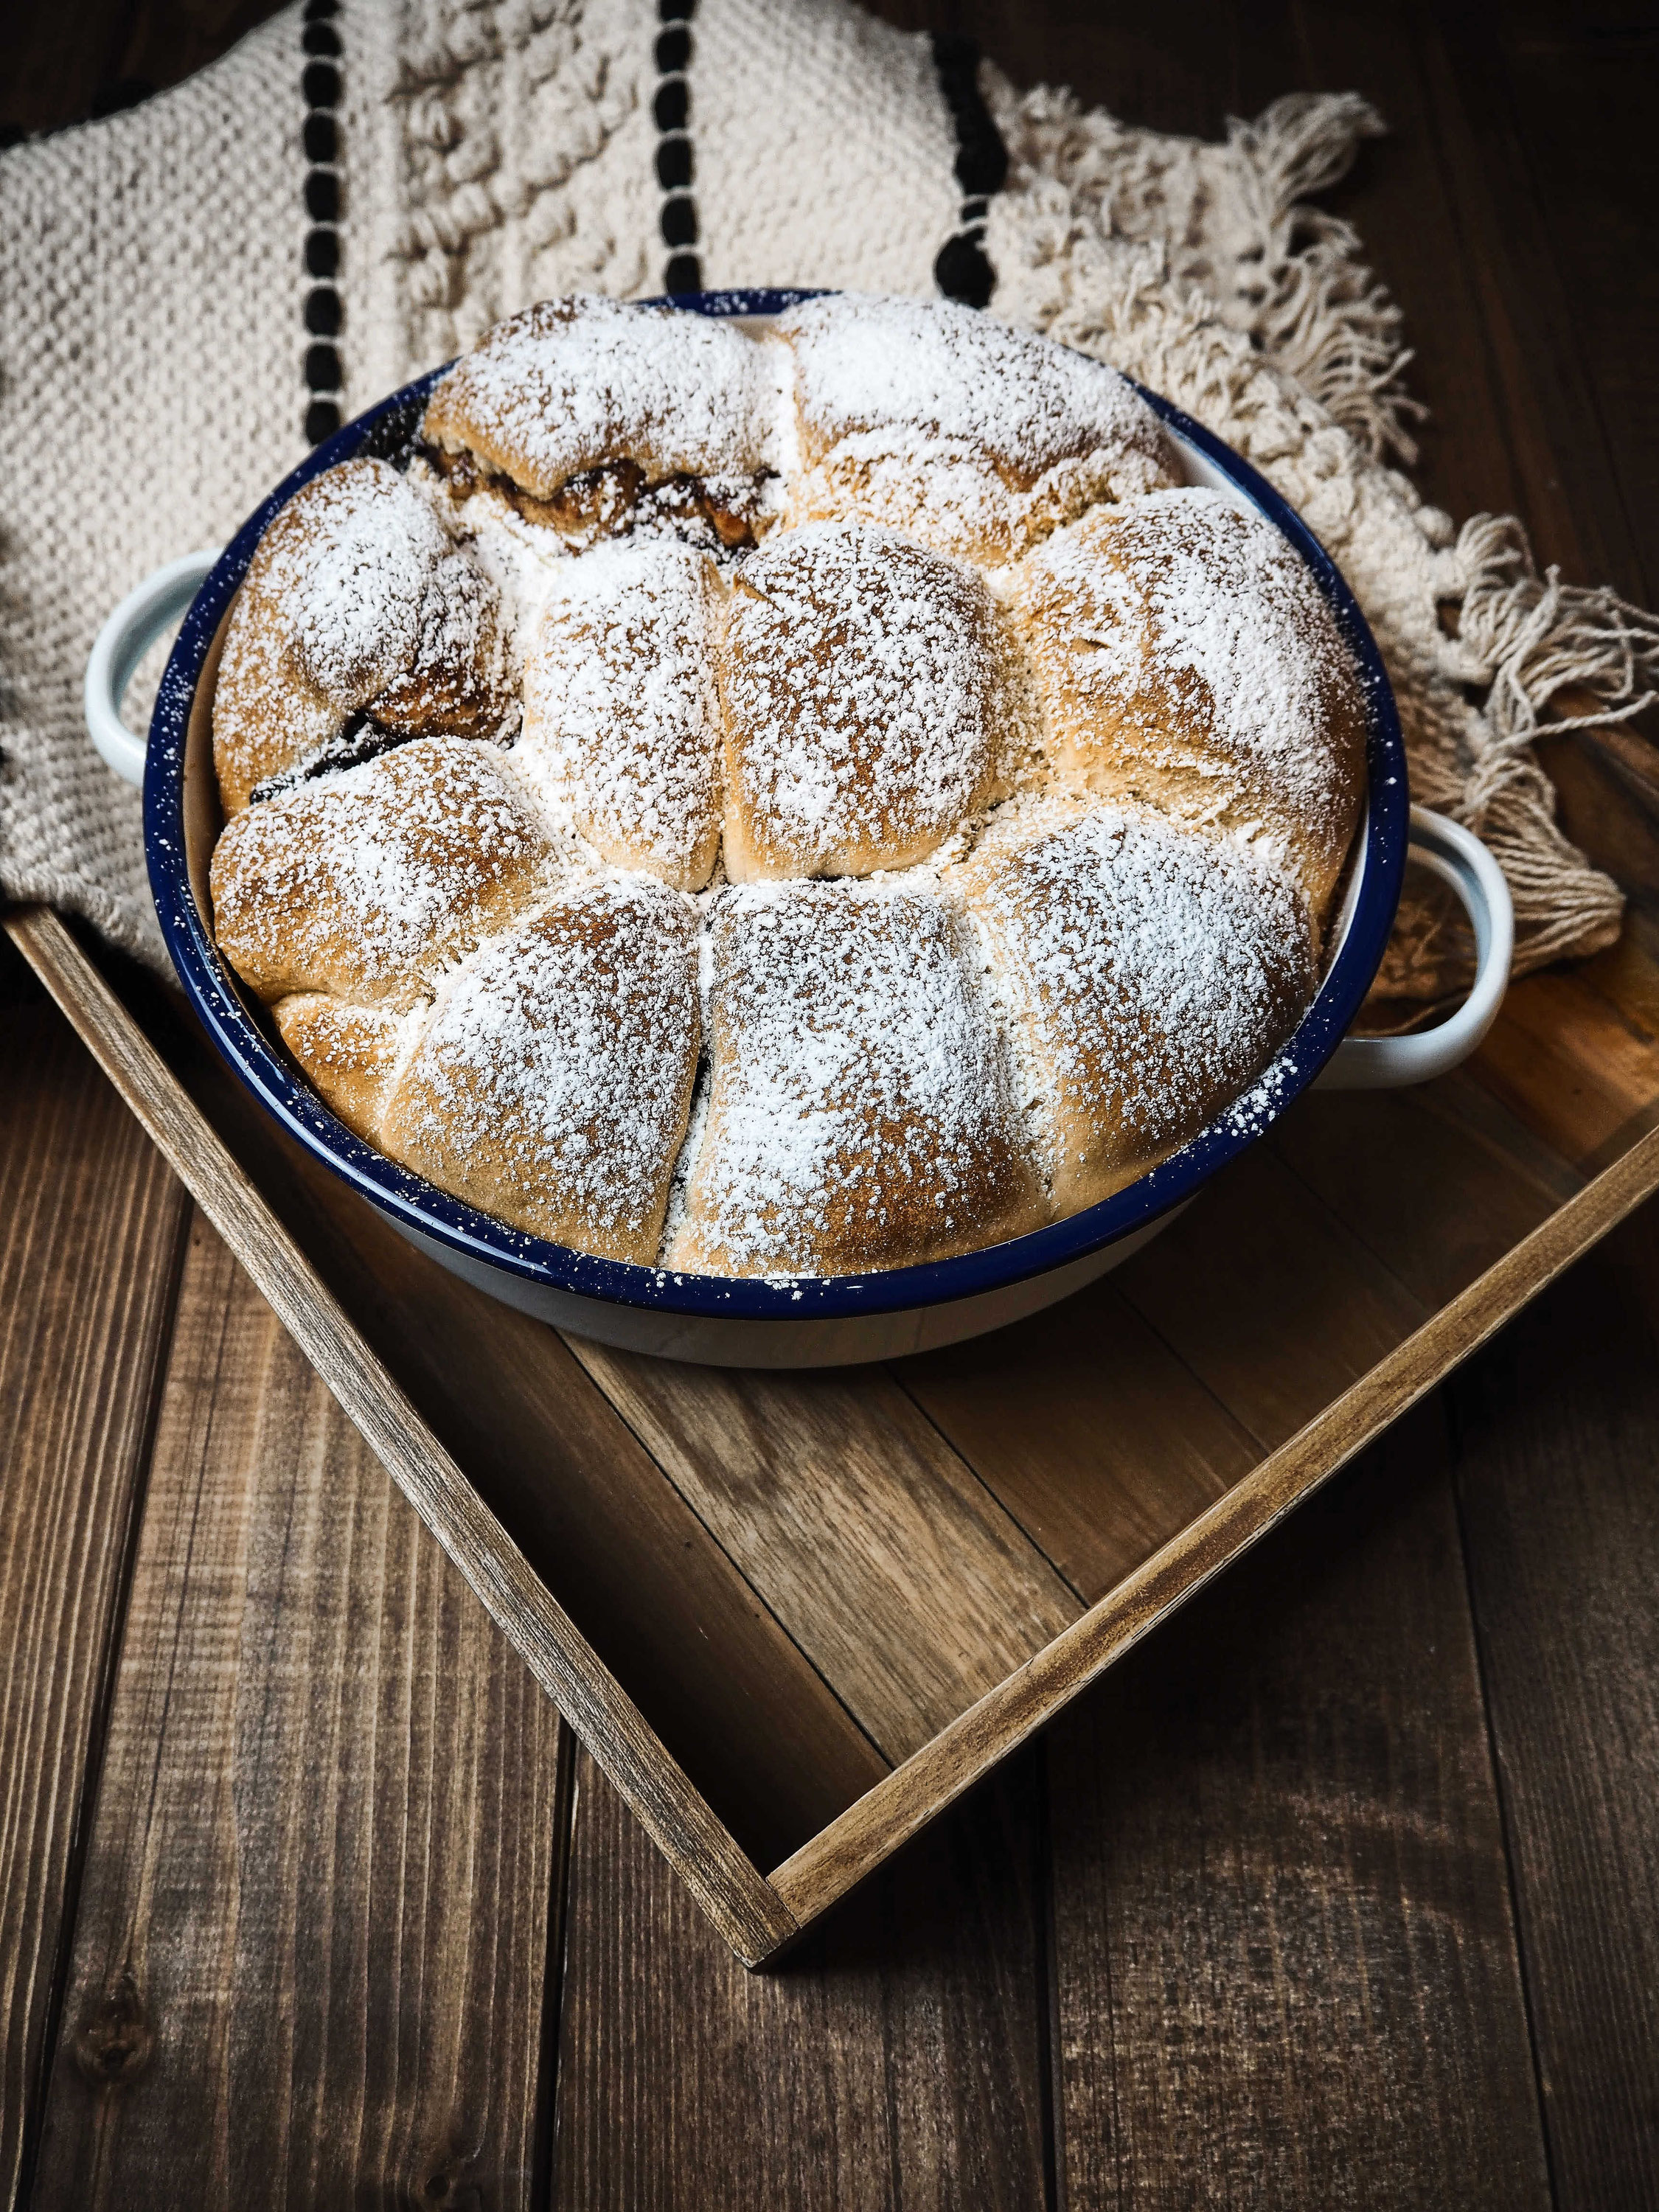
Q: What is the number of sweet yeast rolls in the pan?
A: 10